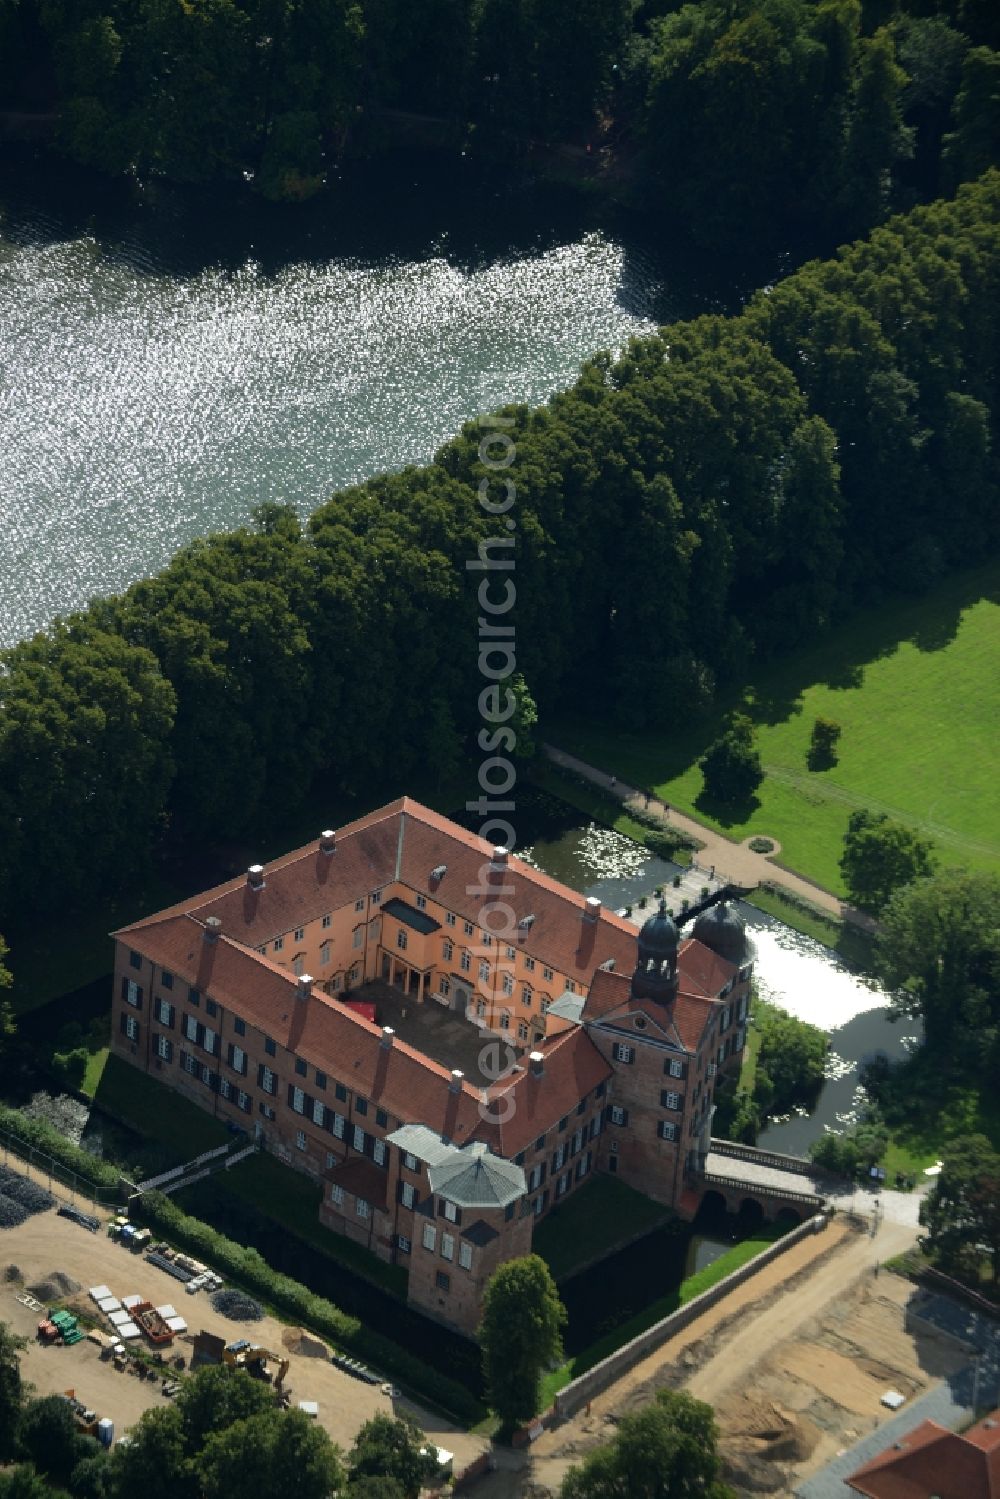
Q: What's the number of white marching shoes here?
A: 0